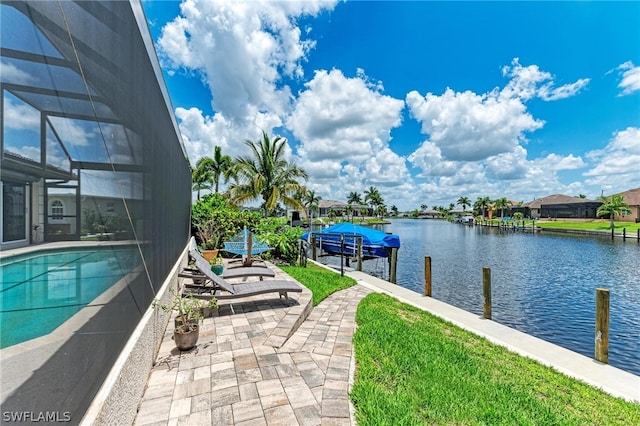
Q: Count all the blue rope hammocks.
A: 1